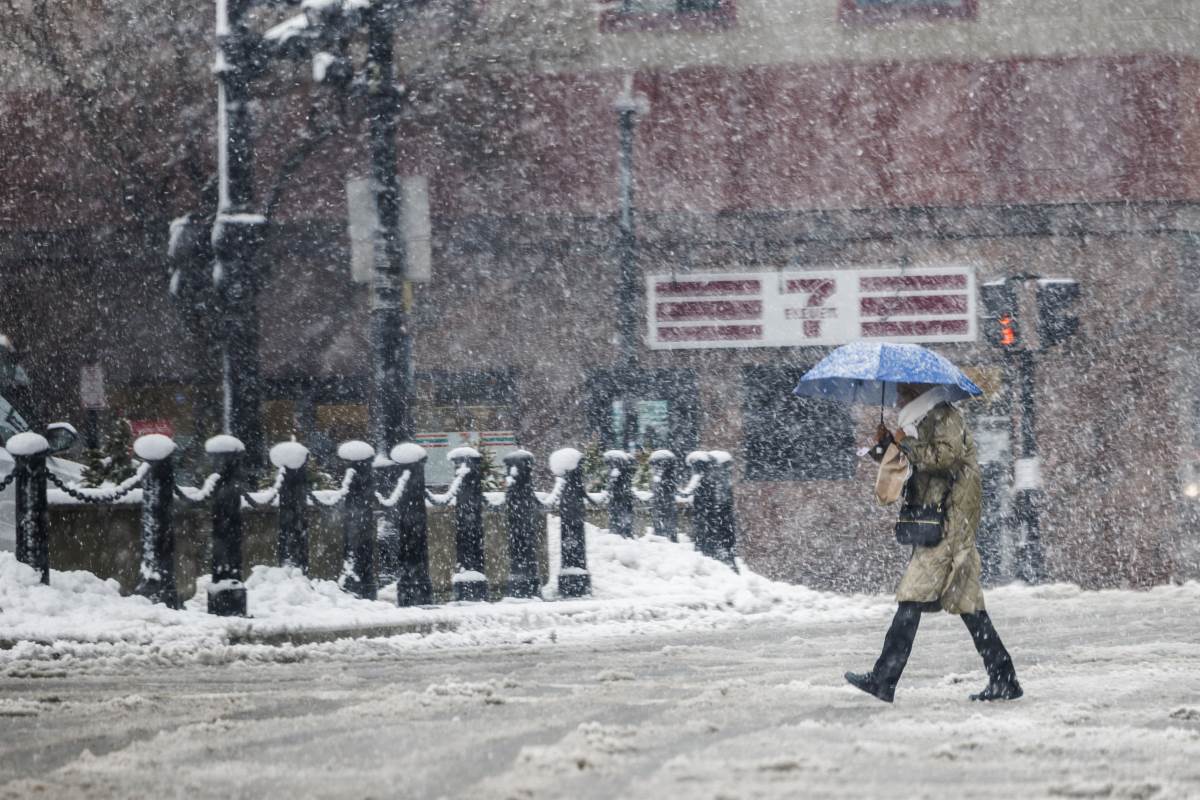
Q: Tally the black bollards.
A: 13